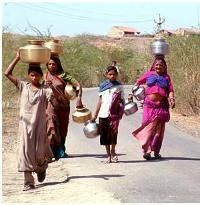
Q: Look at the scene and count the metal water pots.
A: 8